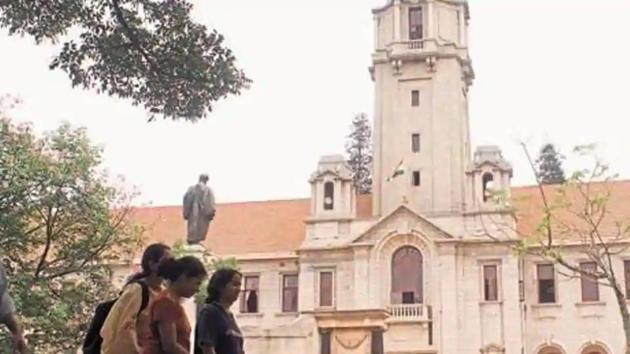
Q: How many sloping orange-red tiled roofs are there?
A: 2